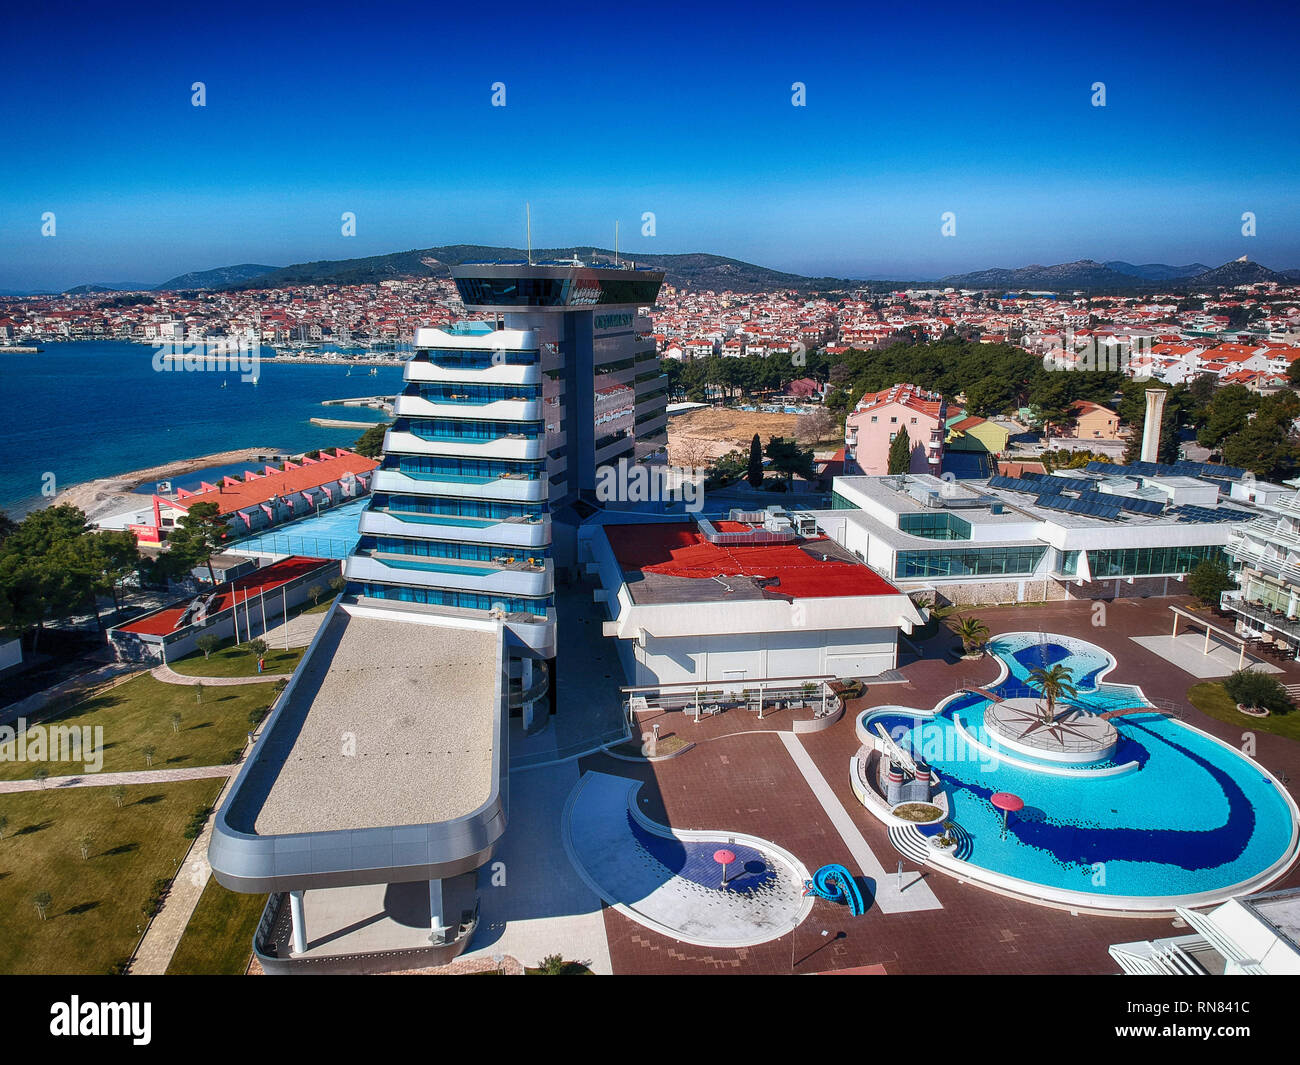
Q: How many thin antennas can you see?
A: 2